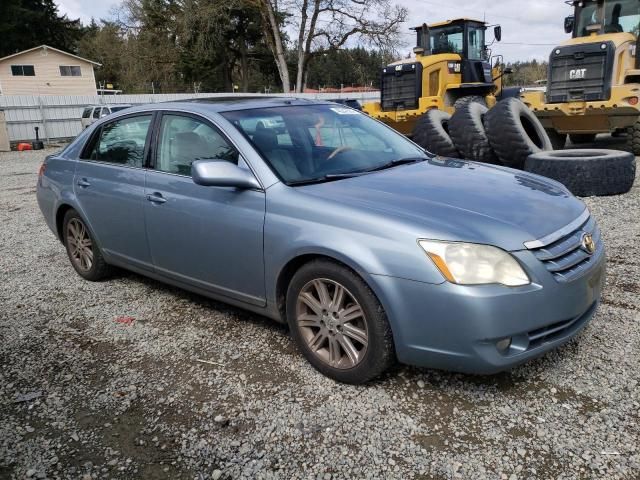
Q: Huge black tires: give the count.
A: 4